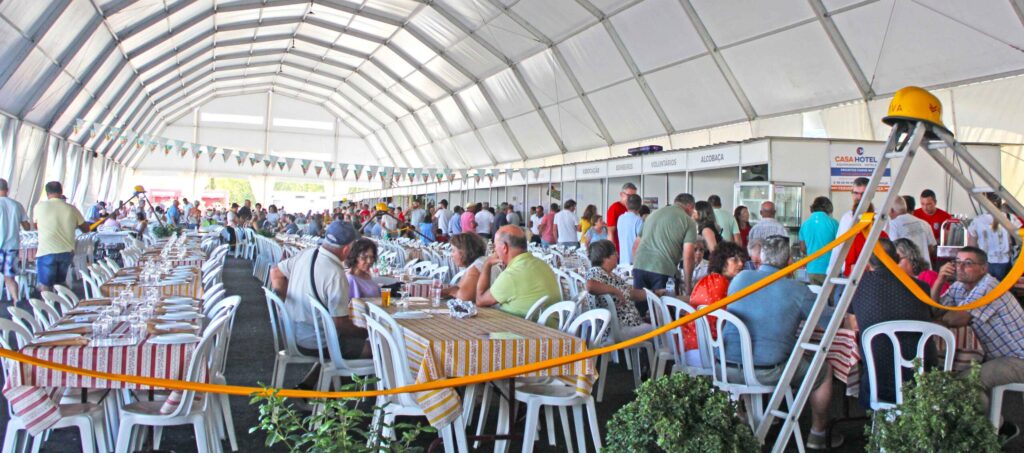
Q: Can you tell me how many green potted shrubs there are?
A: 3